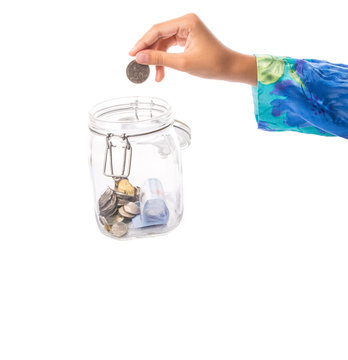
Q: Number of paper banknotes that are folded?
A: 1